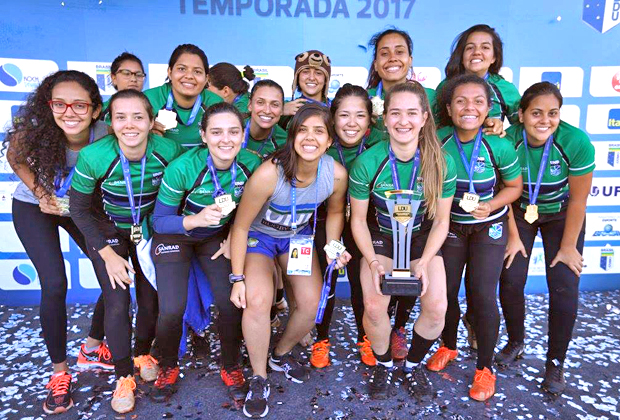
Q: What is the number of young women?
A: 15